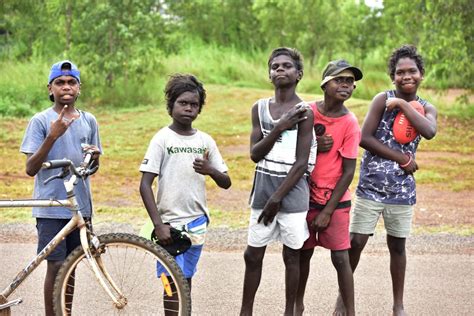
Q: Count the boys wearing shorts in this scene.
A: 5